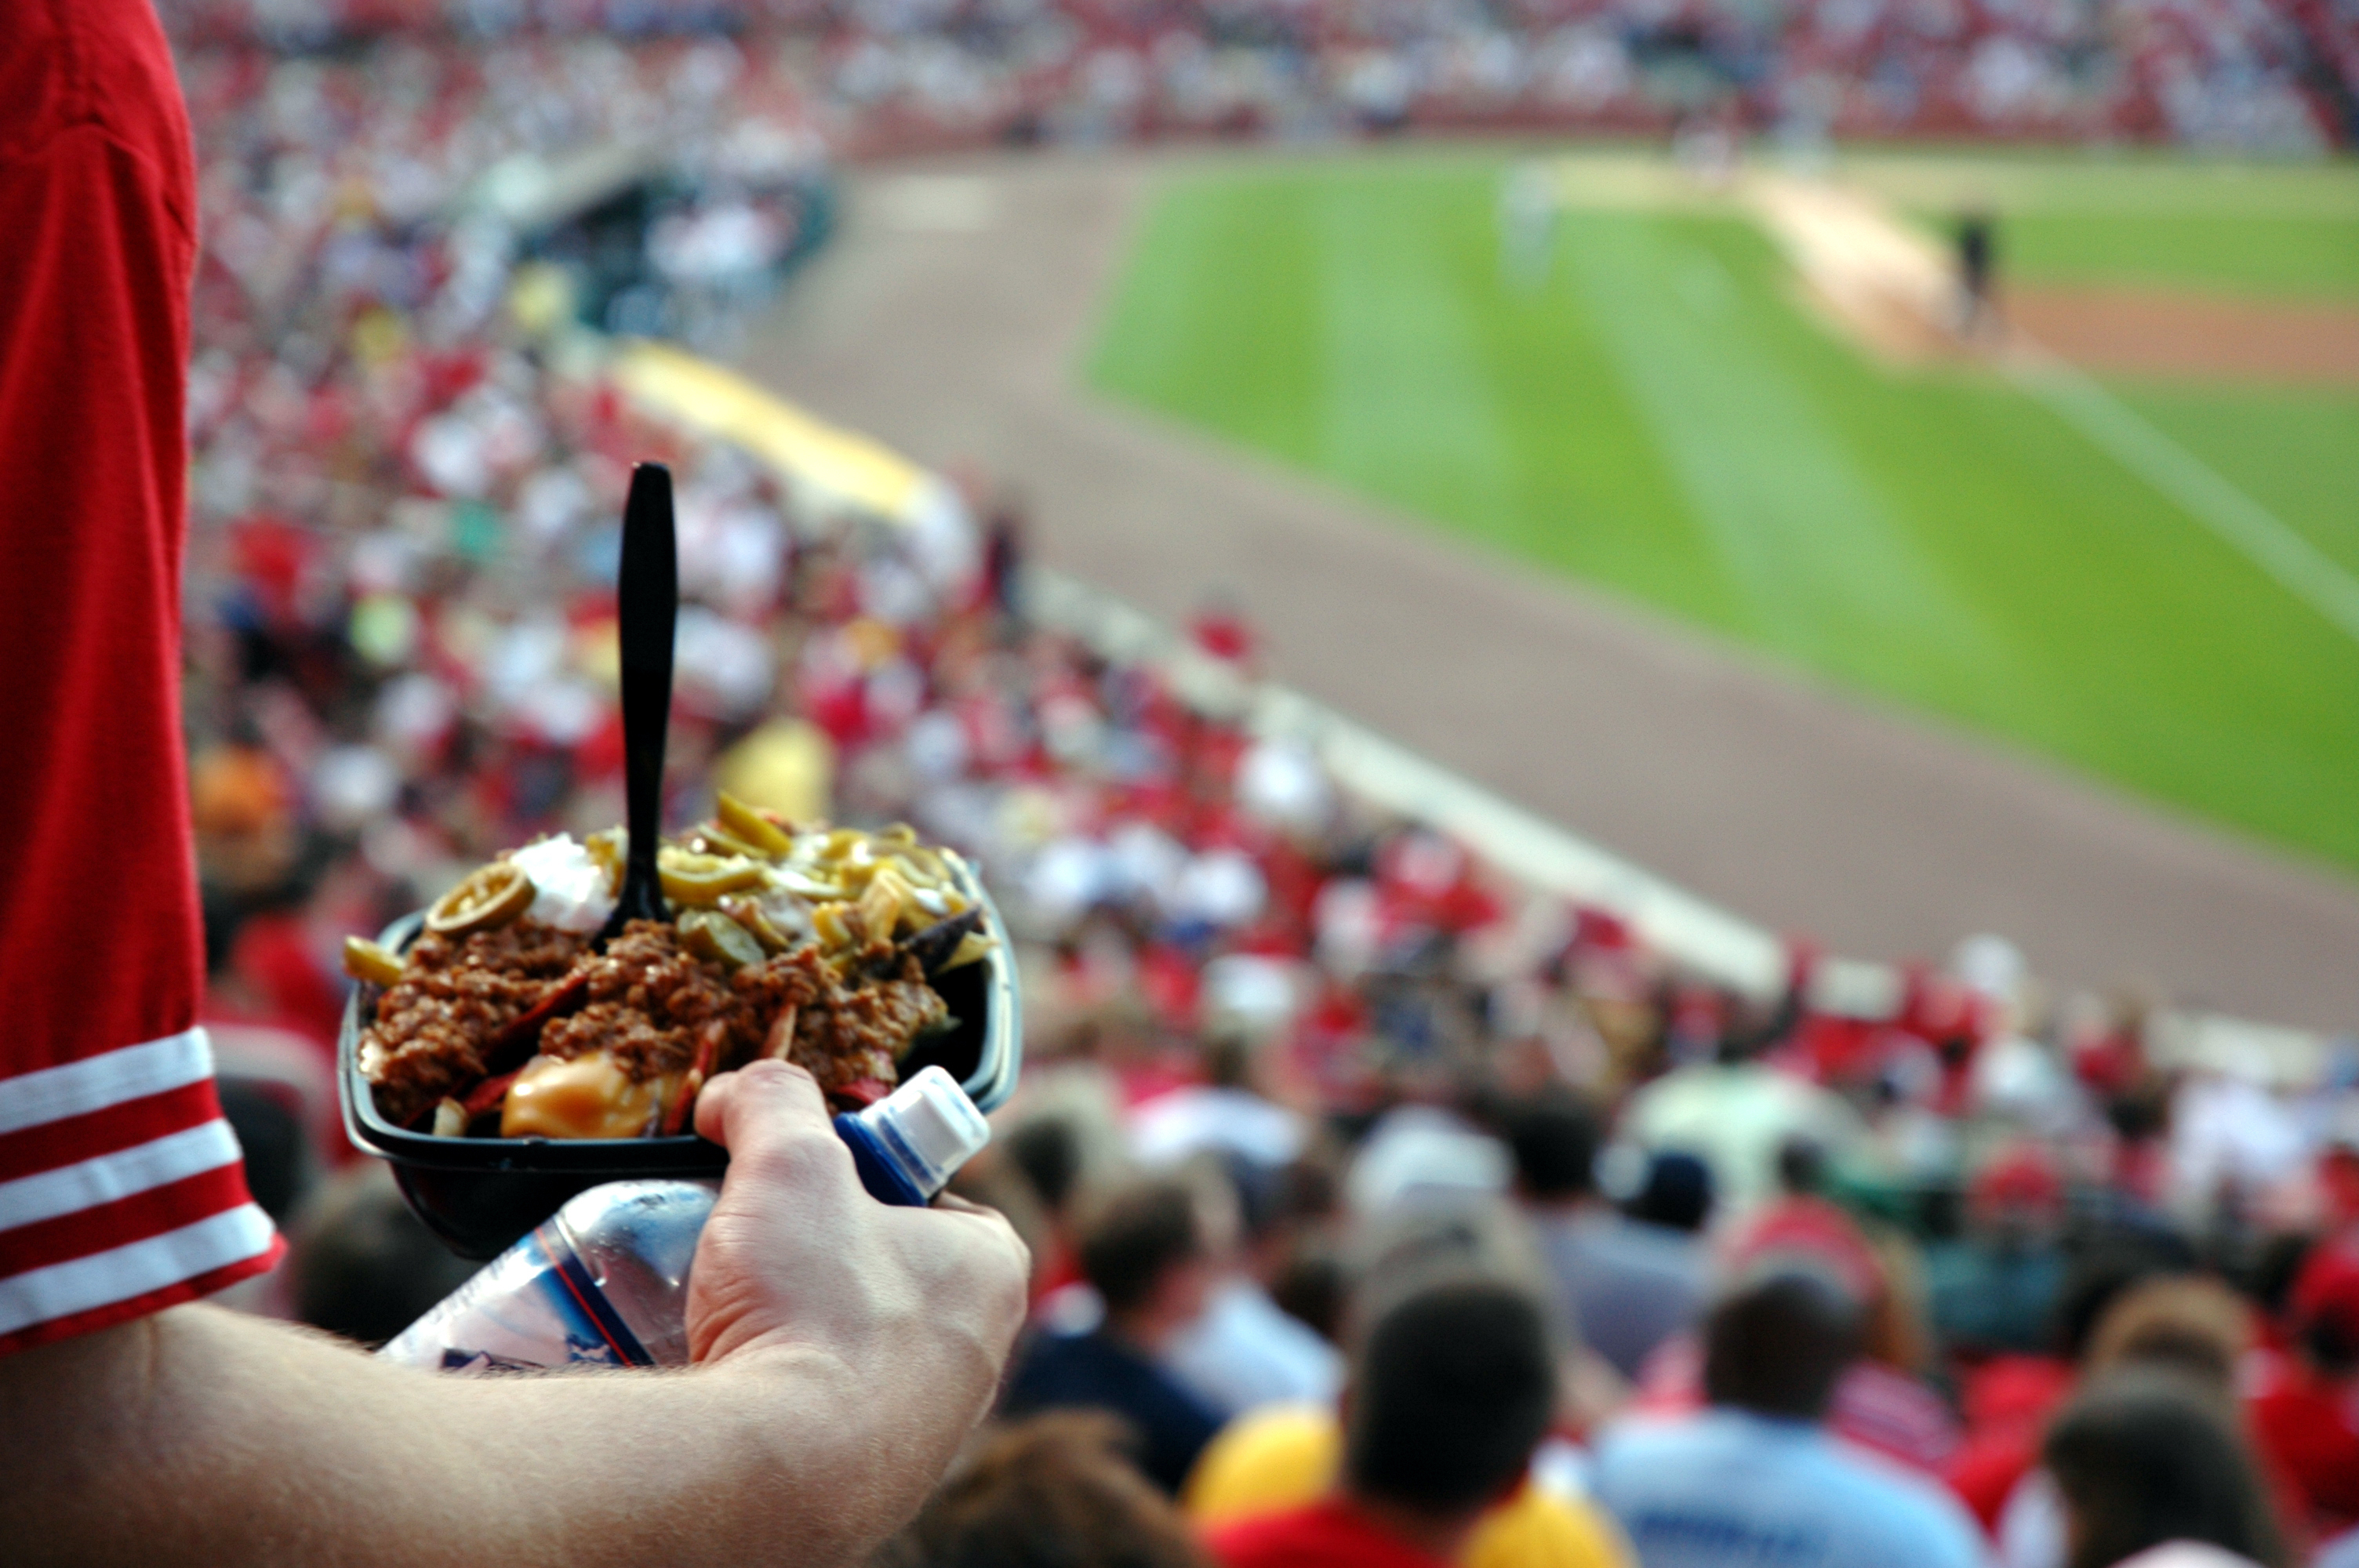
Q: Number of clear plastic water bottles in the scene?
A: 1